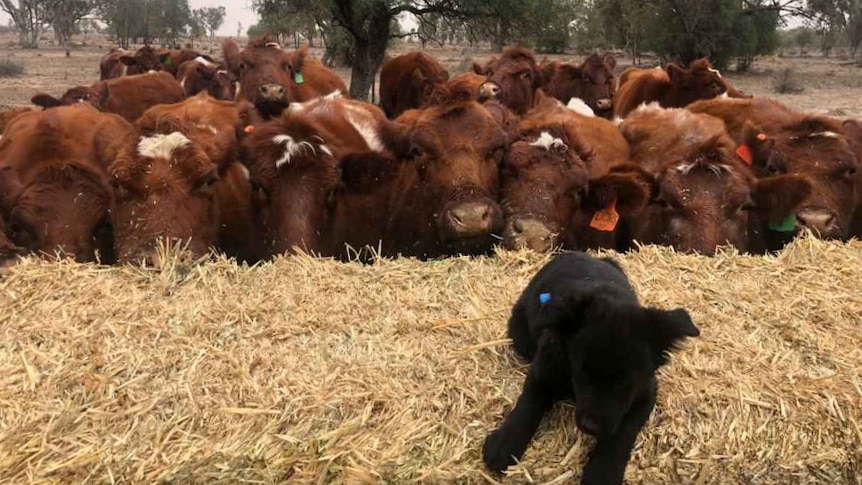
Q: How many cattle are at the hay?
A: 7